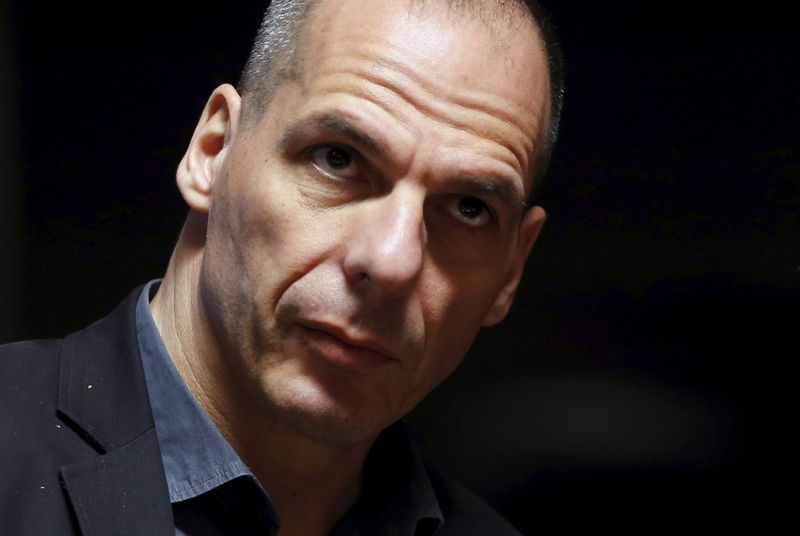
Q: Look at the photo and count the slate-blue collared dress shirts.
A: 1